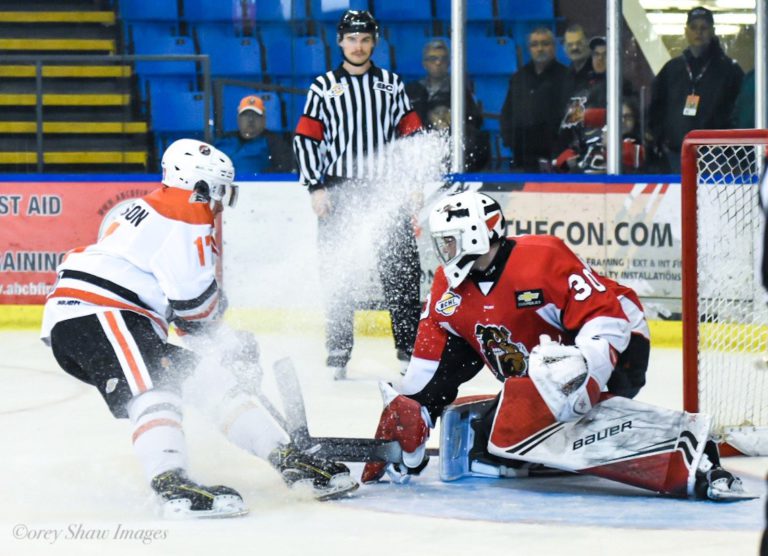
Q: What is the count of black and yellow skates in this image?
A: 2